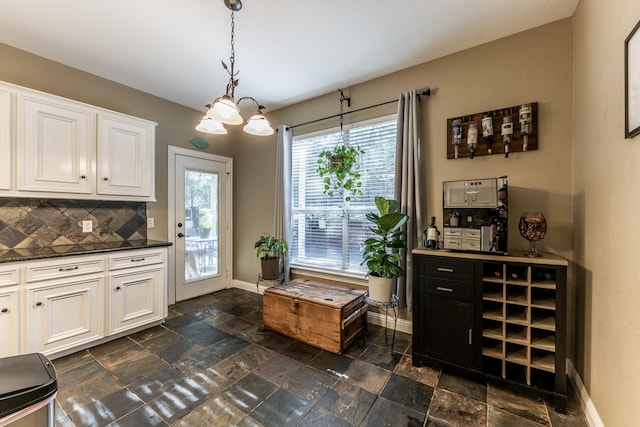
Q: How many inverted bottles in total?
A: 5